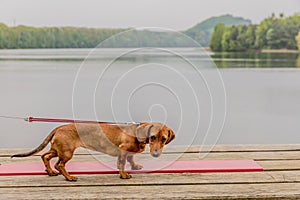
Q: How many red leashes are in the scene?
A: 1